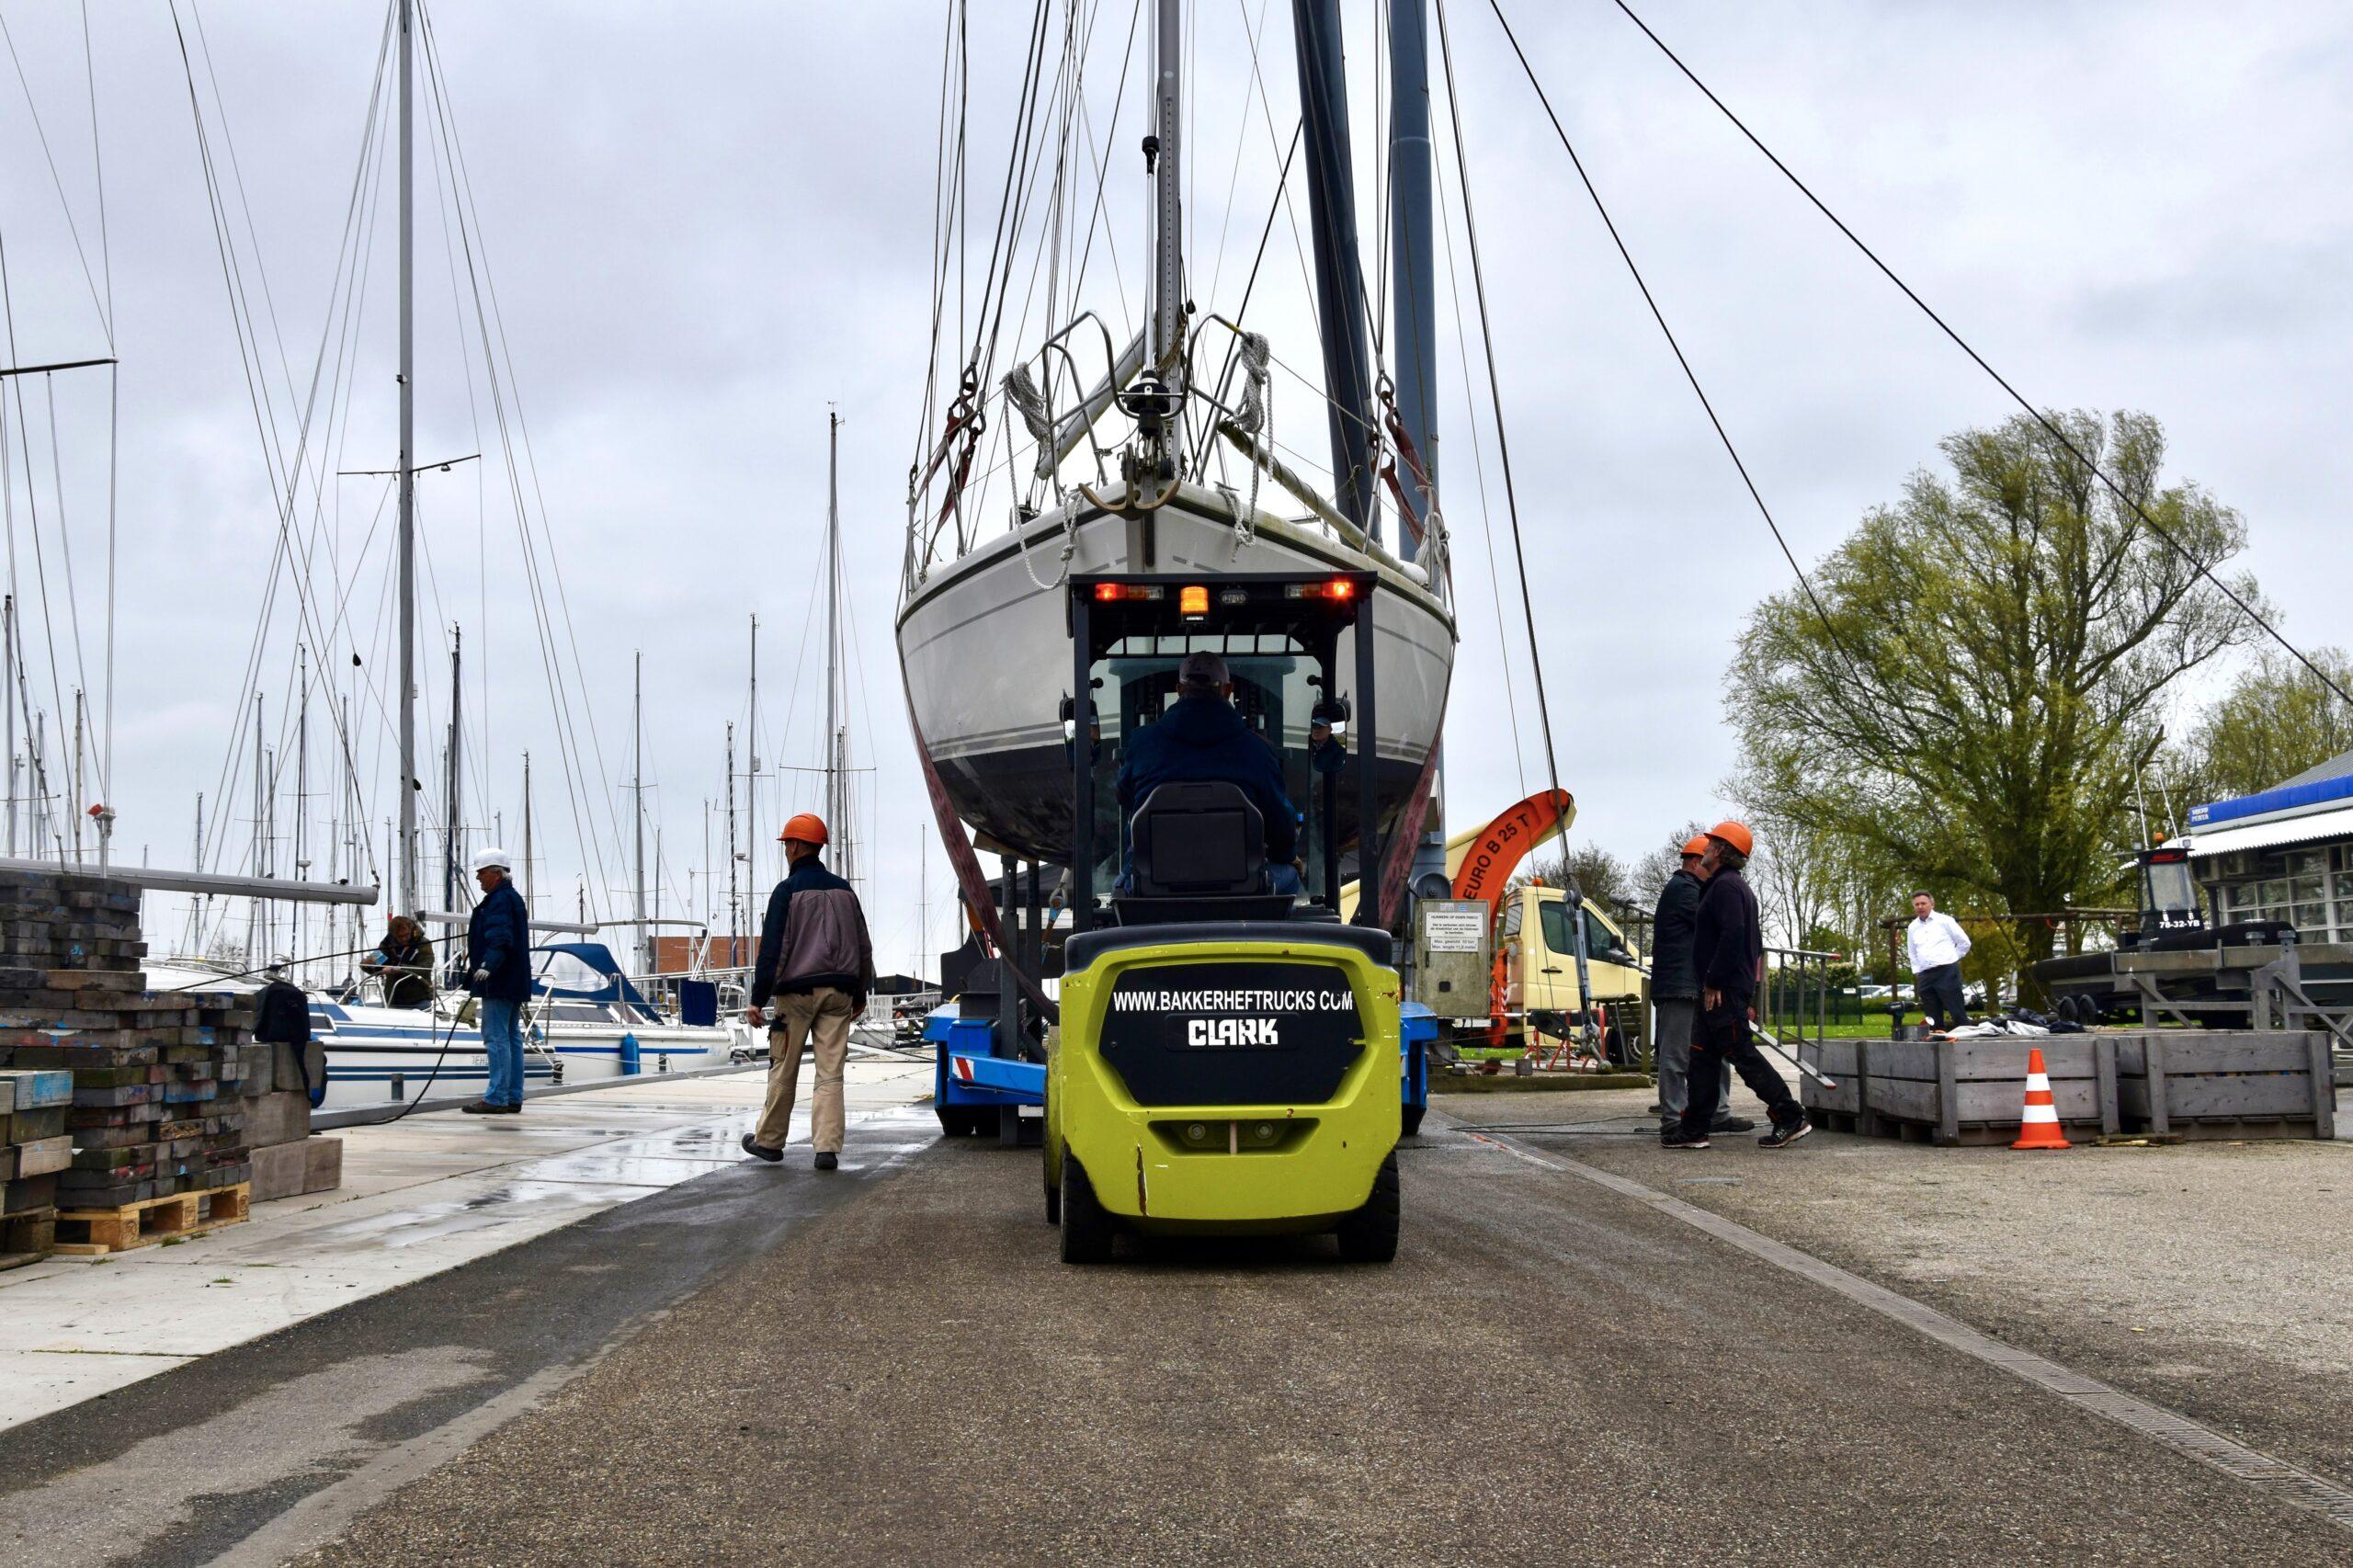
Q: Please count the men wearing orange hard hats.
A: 3